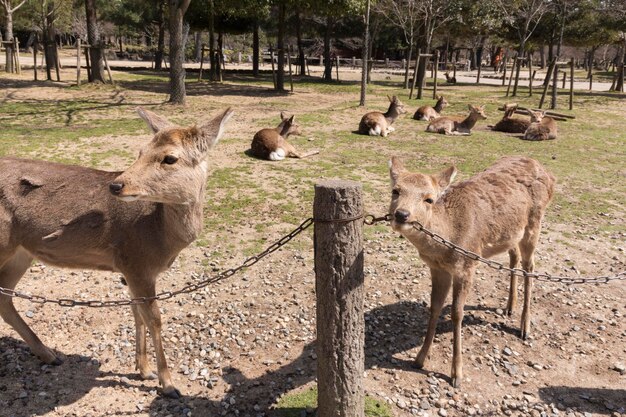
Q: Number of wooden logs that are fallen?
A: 2